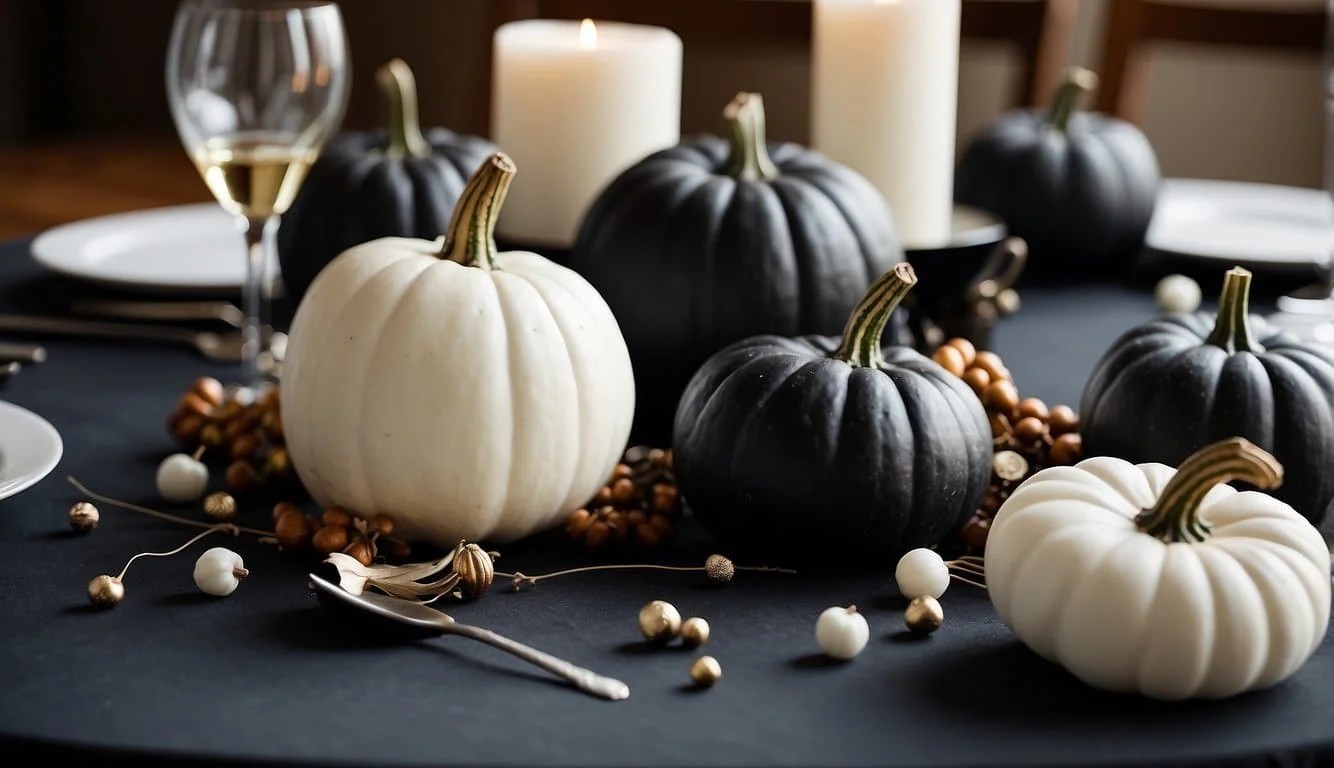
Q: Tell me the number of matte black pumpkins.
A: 5